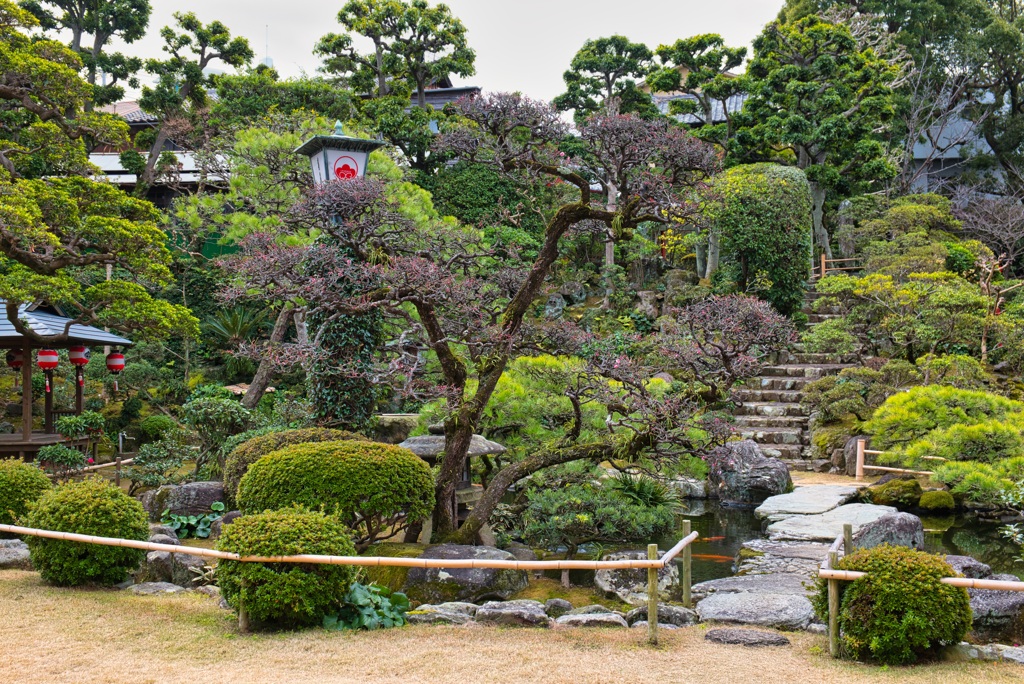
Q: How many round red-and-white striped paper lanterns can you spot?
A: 4